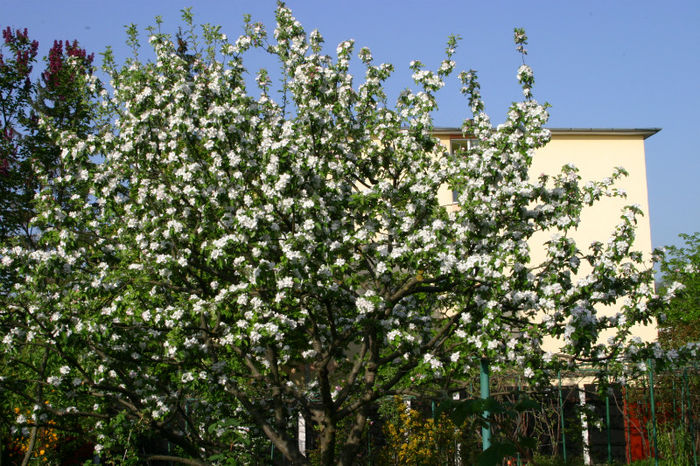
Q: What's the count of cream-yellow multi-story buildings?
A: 1